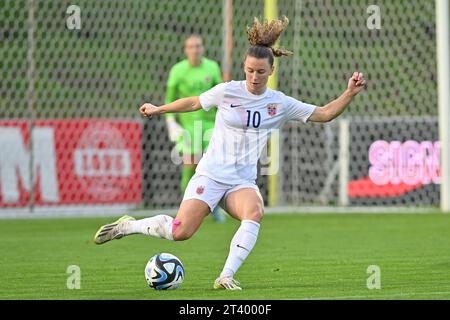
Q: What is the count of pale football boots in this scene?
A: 2